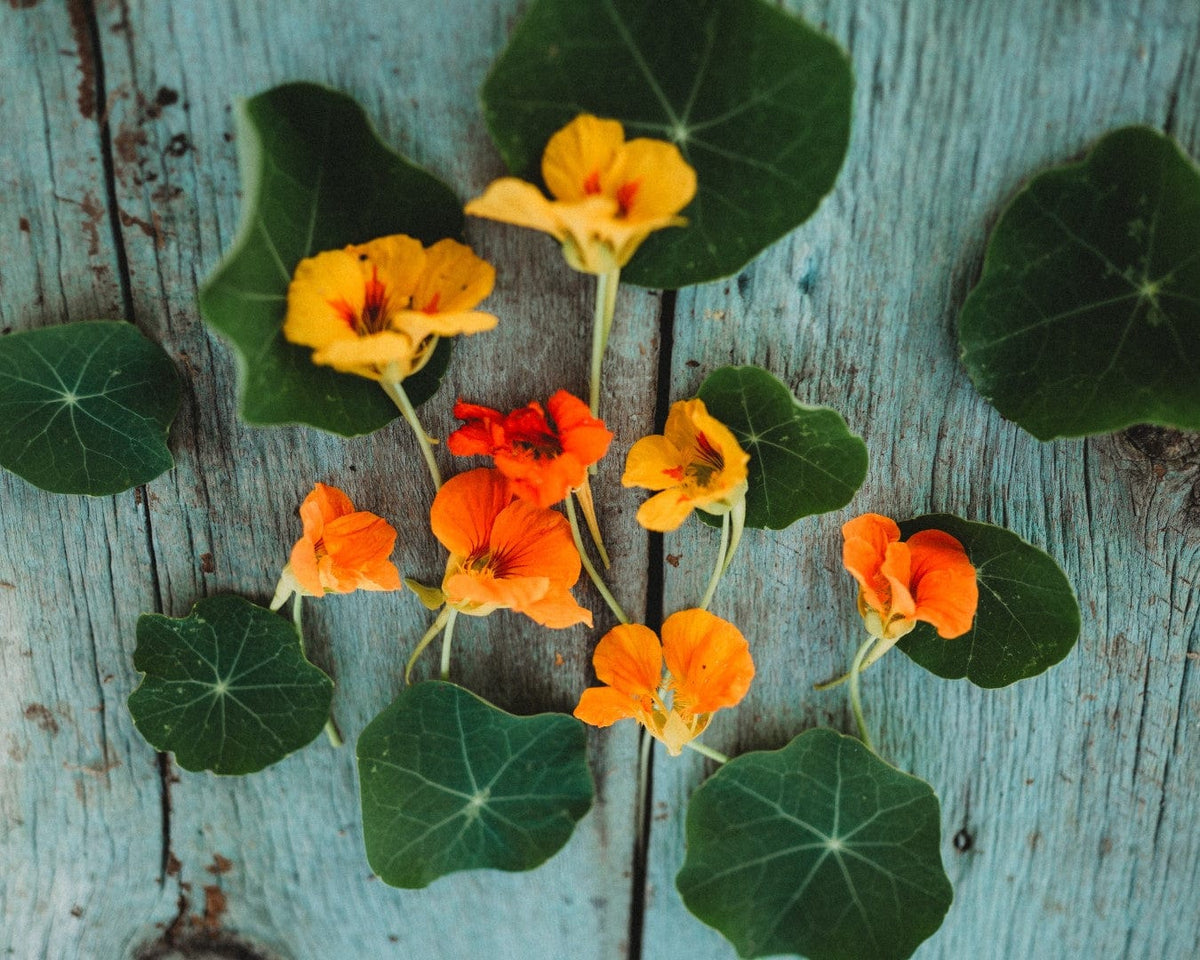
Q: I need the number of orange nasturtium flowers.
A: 4